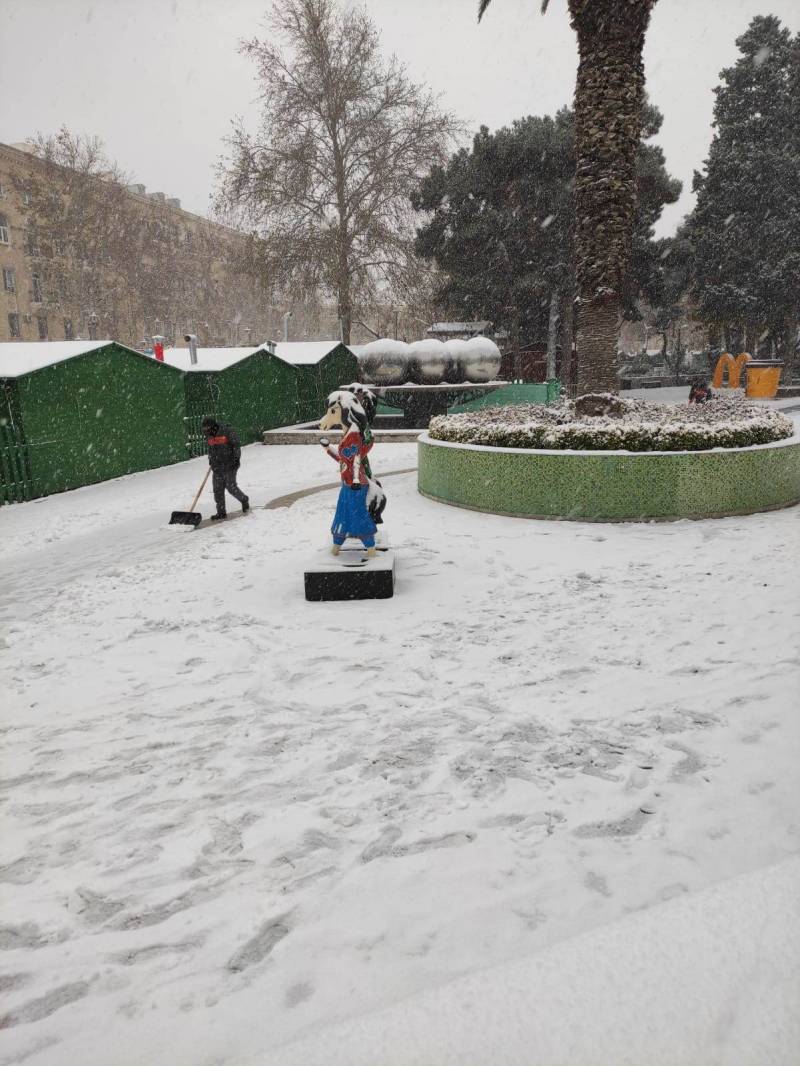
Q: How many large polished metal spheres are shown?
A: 4